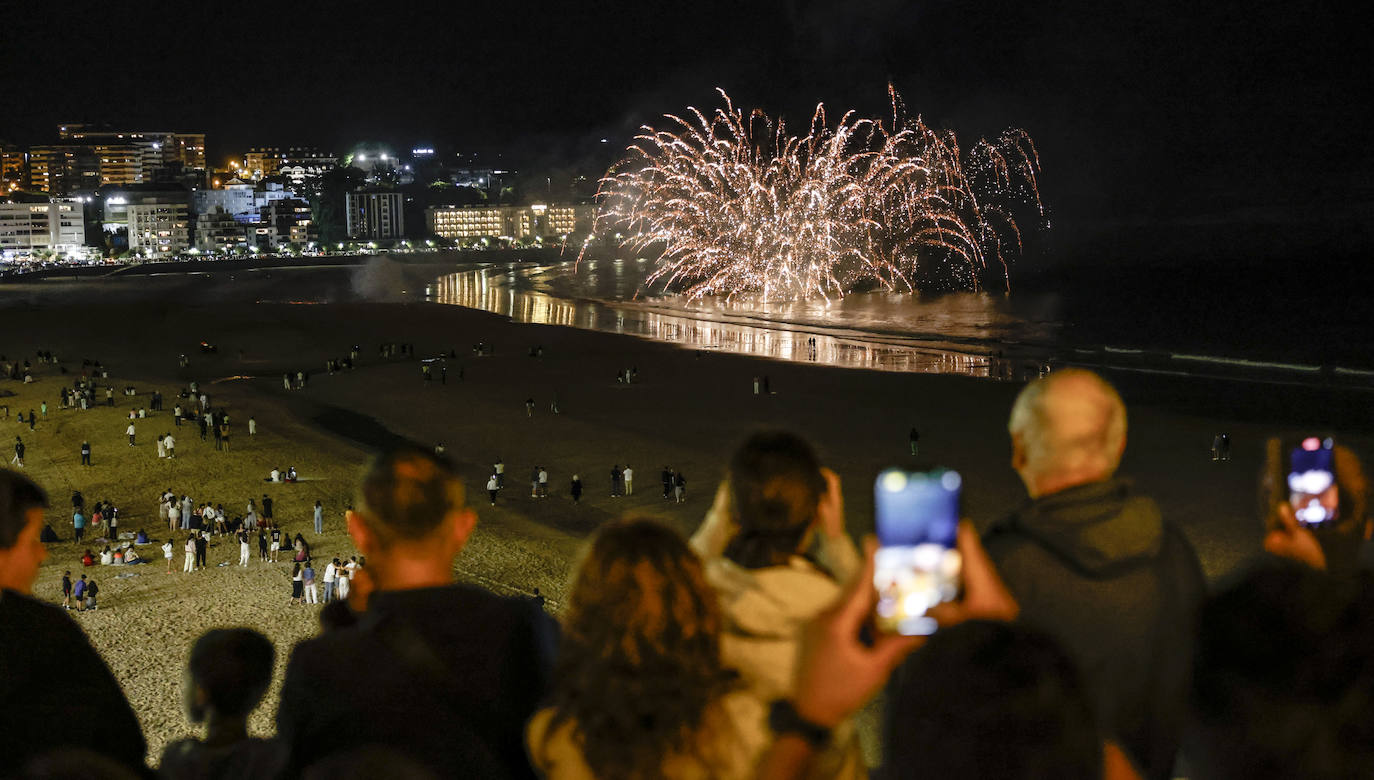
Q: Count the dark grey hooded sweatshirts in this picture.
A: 1